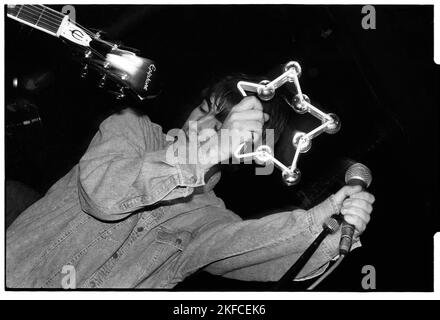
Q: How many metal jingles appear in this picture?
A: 7